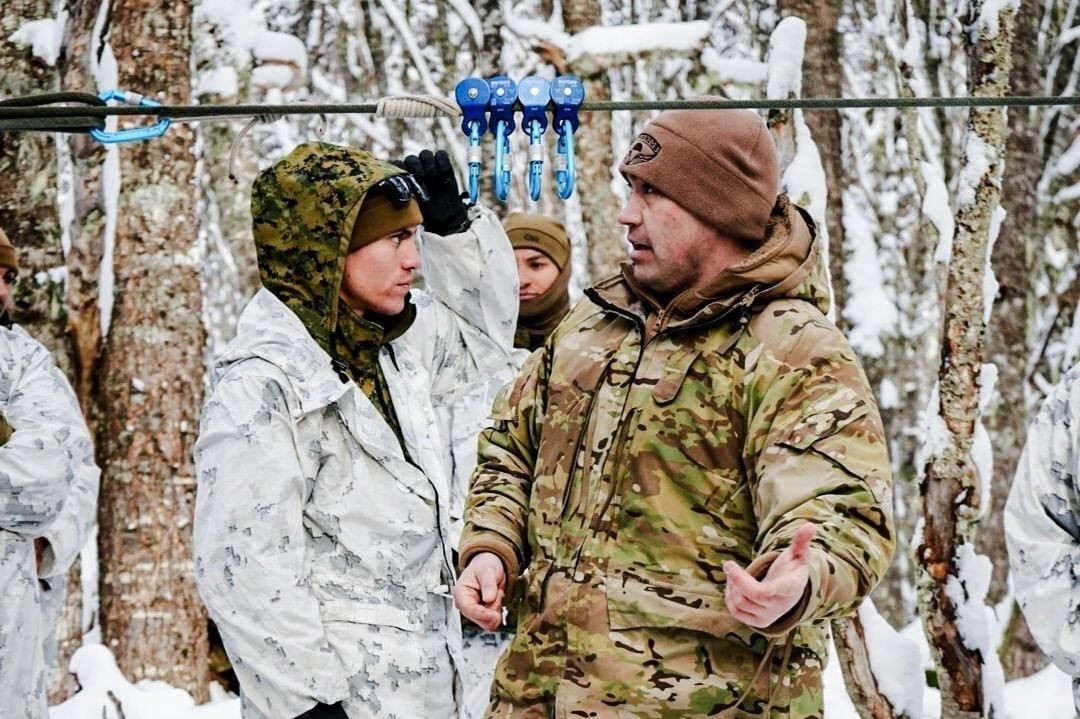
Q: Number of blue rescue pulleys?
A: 4